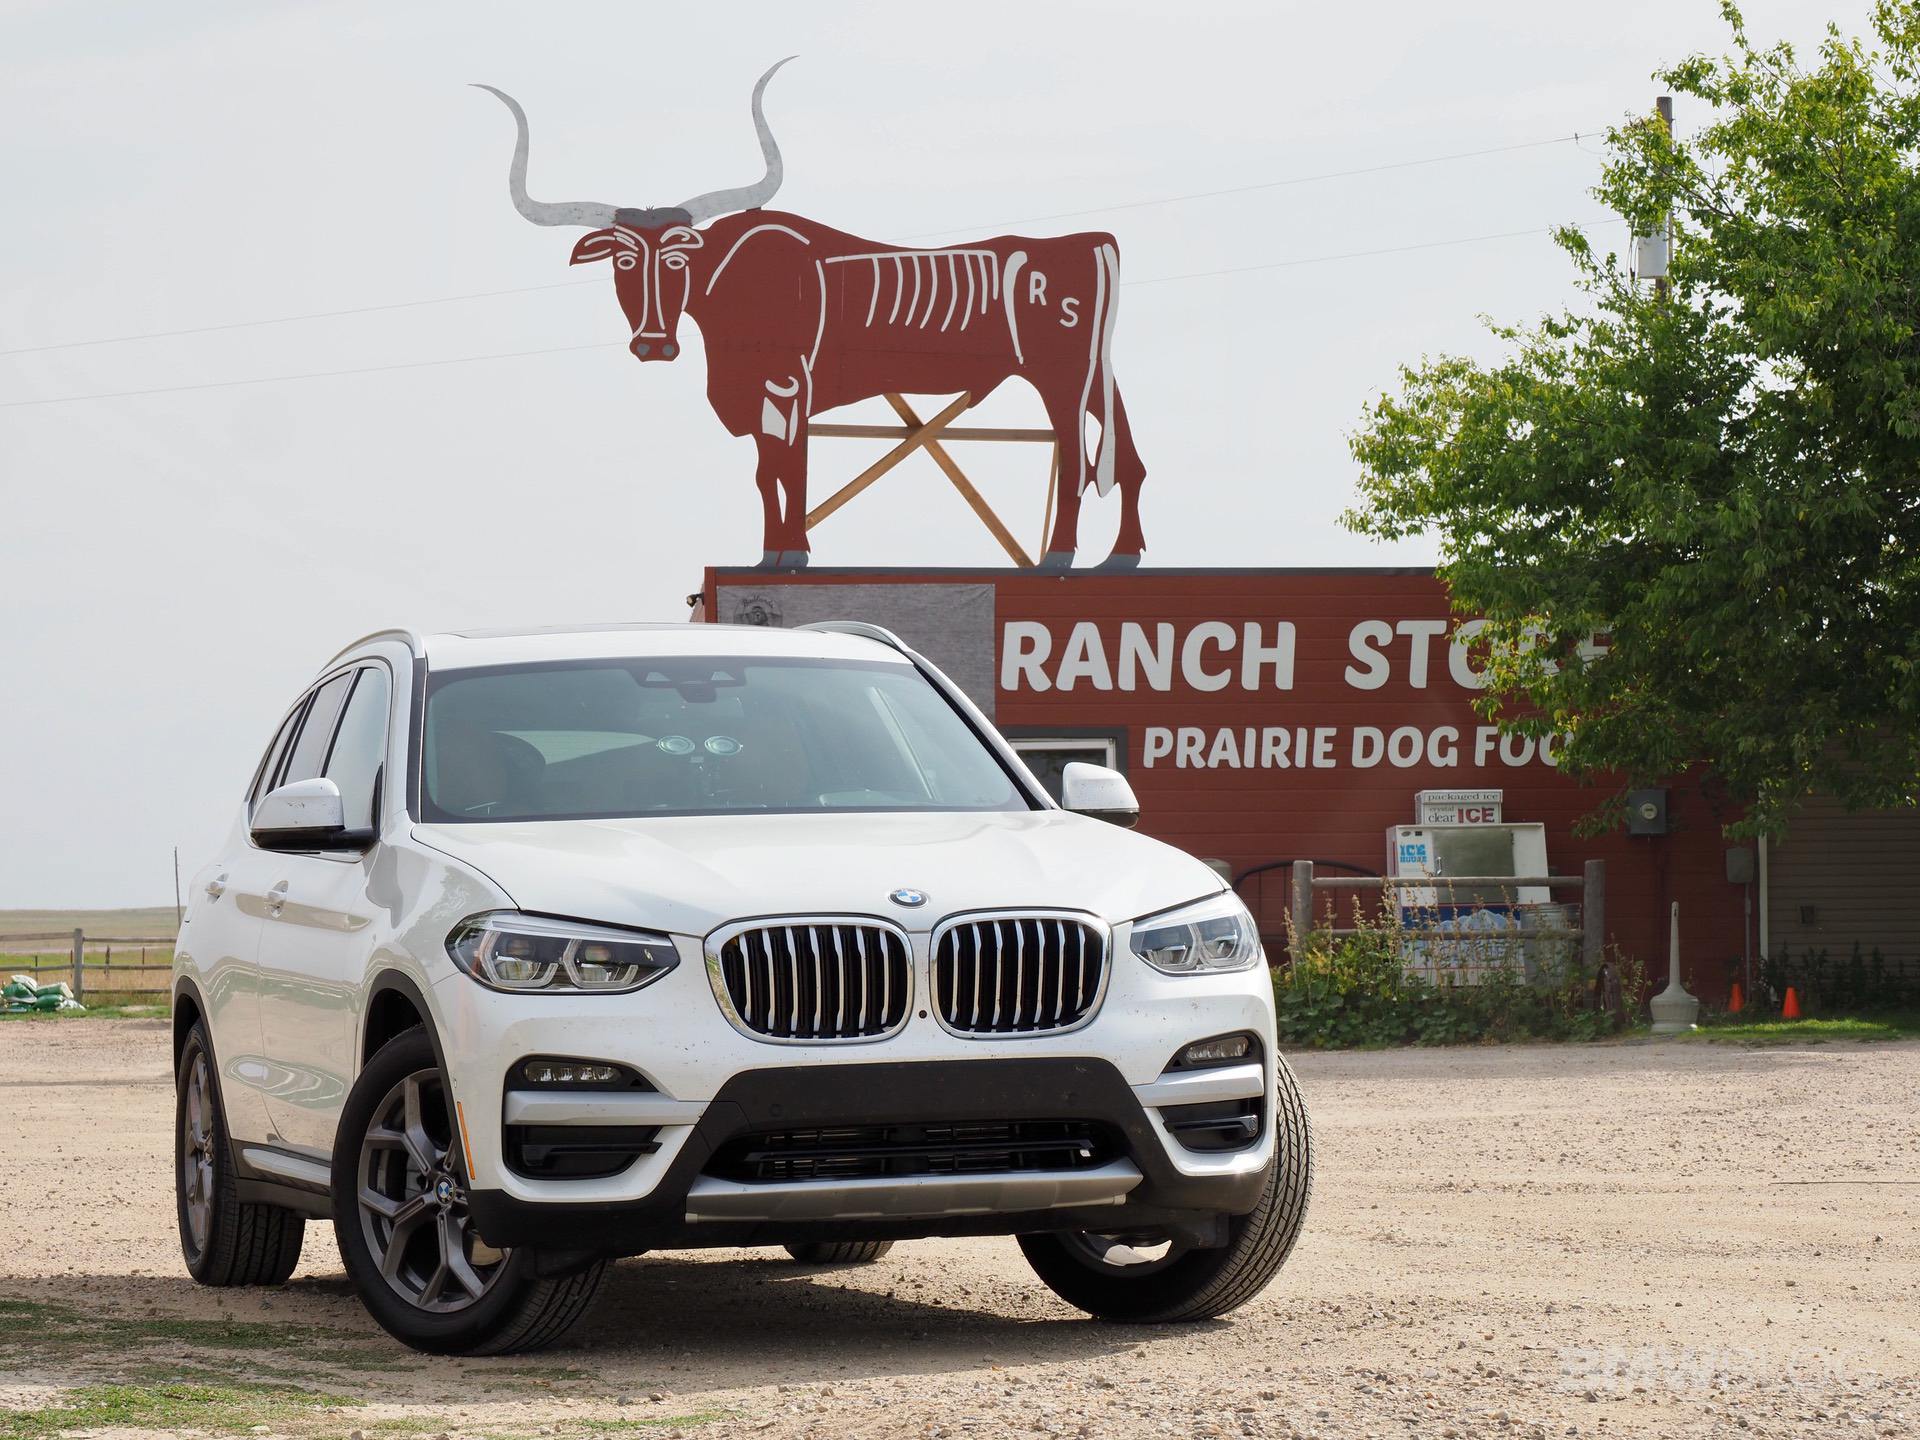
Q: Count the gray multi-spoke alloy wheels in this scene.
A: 2